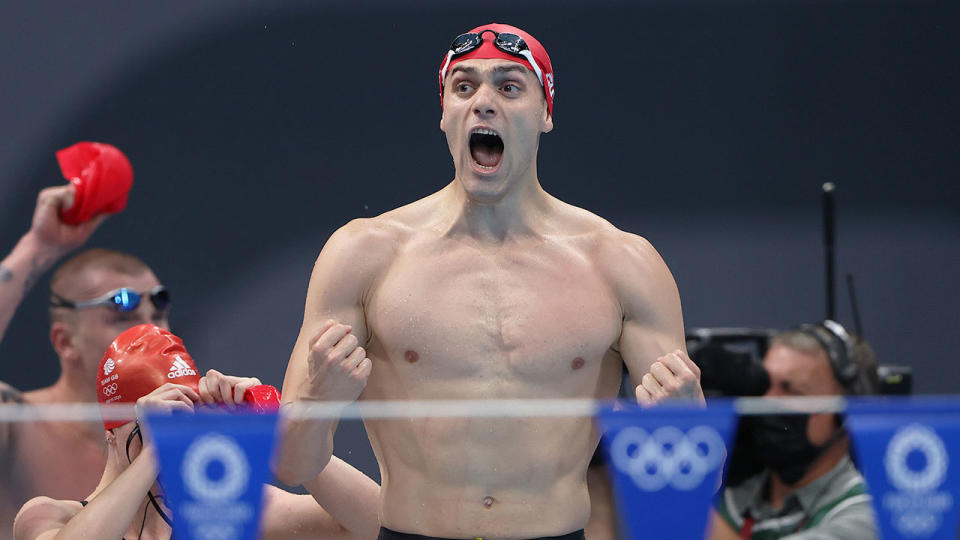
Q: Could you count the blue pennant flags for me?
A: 3